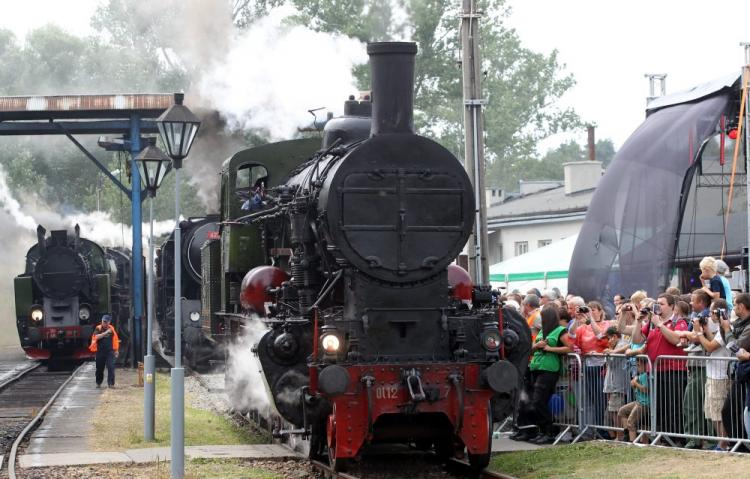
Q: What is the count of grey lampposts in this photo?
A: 2